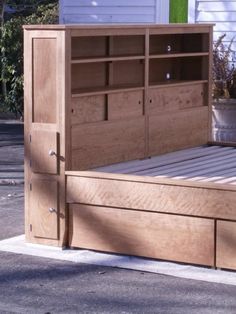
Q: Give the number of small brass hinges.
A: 4